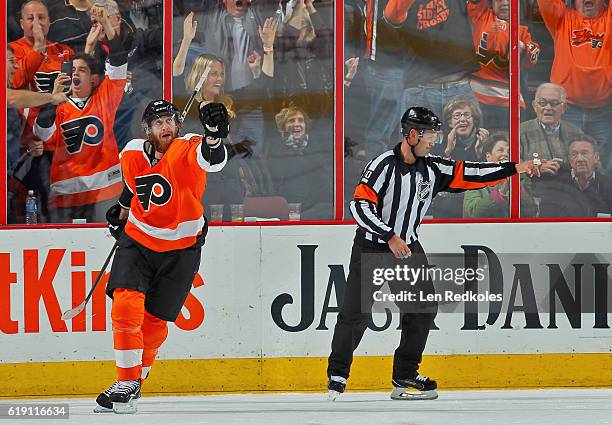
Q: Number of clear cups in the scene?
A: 3